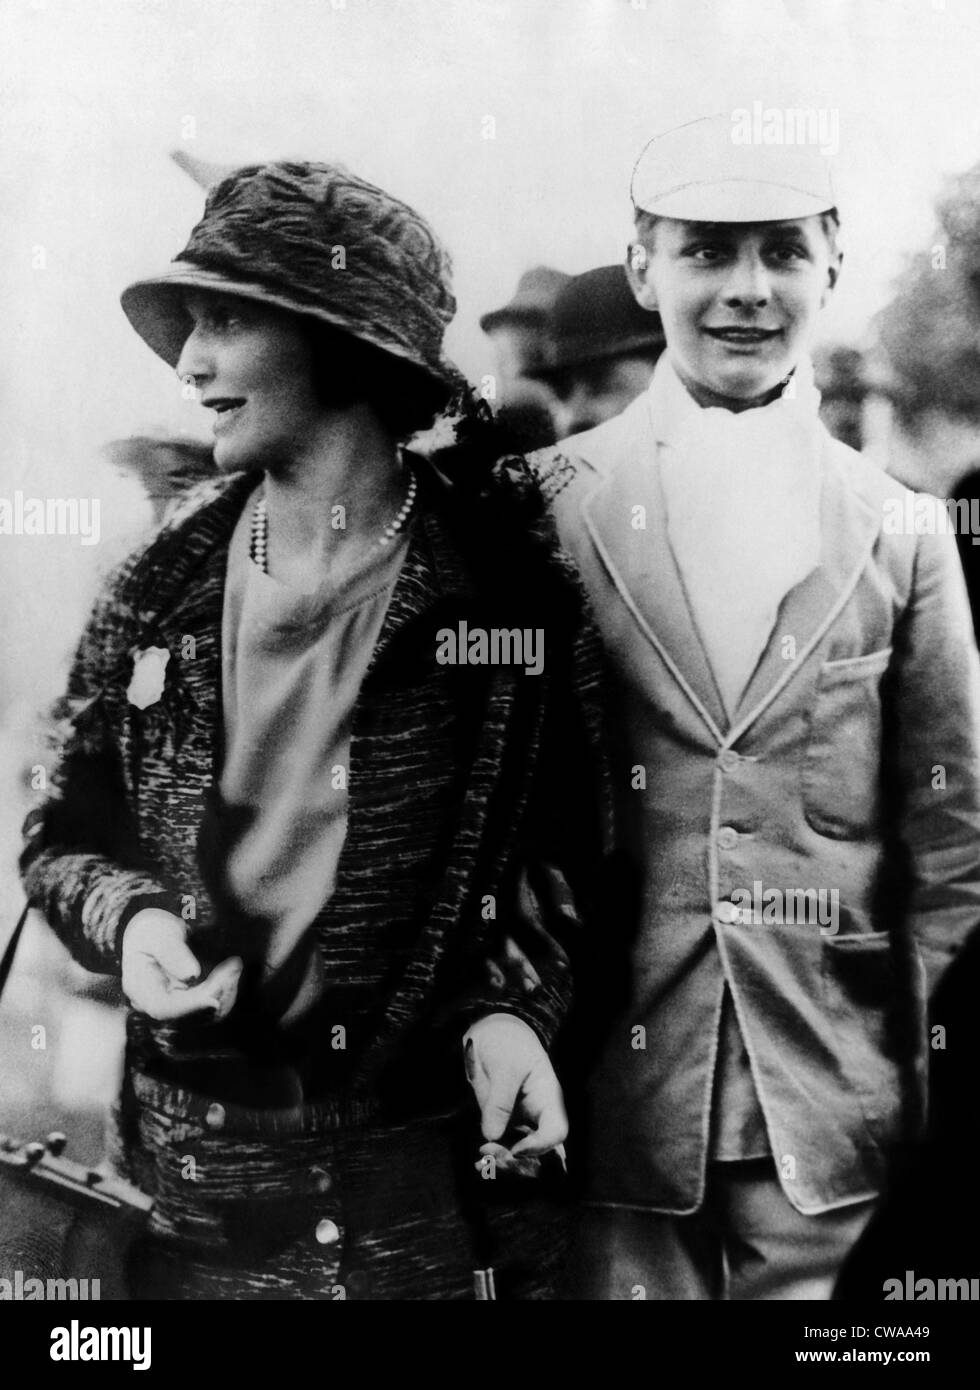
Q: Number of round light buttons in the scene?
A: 6